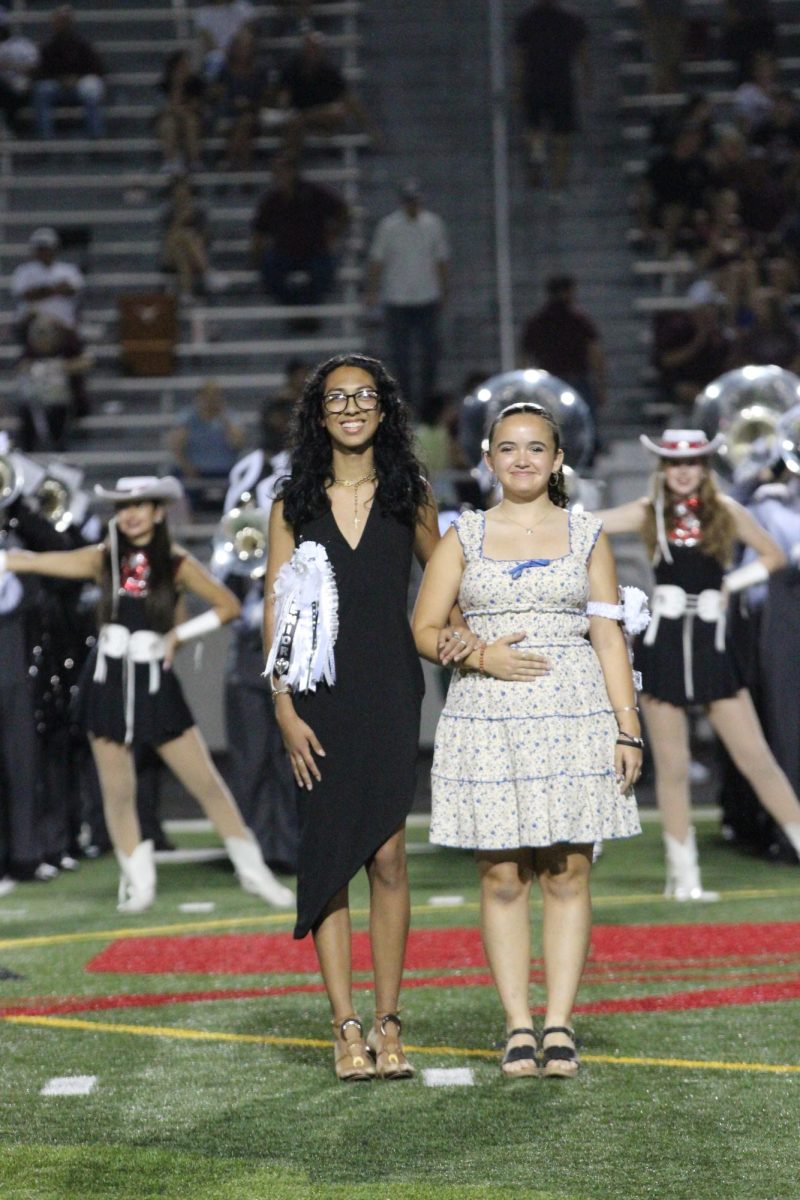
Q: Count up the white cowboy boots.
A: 4